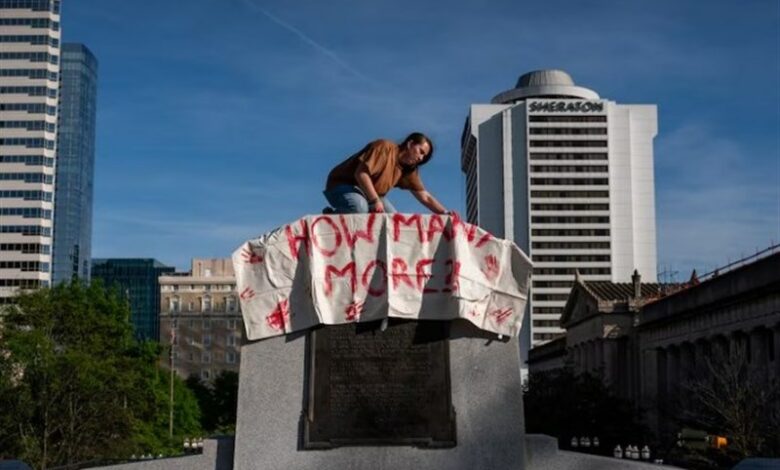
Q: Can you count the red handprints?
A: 6